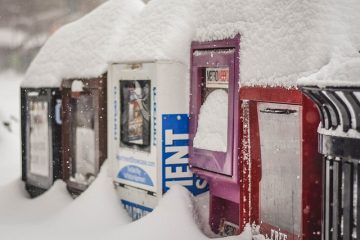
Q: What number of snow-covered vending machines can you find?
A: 5